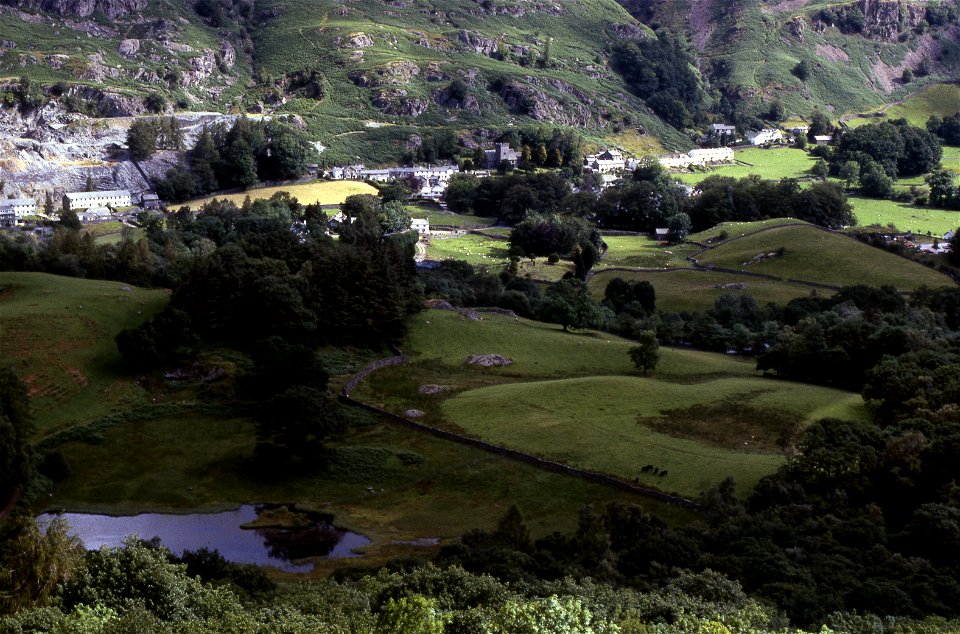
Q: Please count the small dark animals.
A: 5